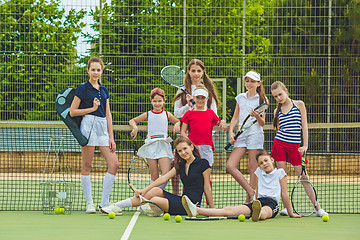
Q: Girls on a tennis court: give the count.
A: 8